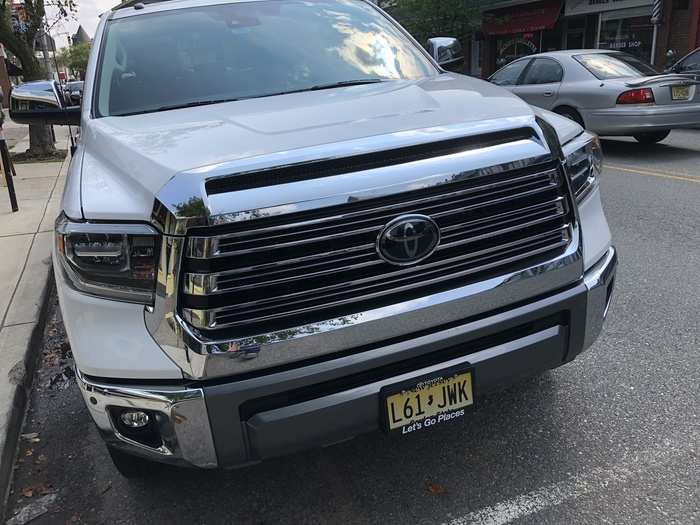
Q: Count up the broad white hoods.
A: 1